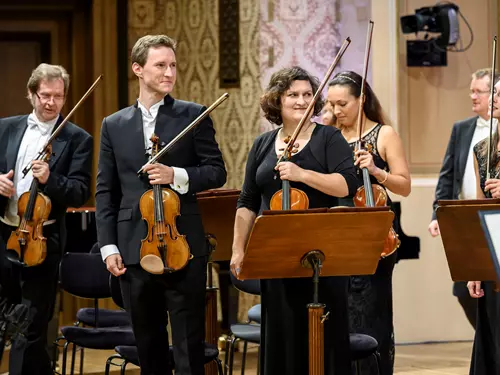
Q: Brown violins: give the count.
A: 4